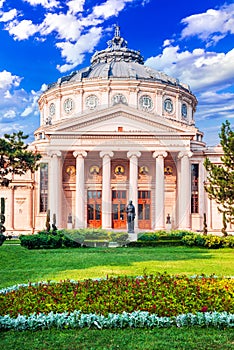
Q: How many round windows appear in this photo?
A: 7